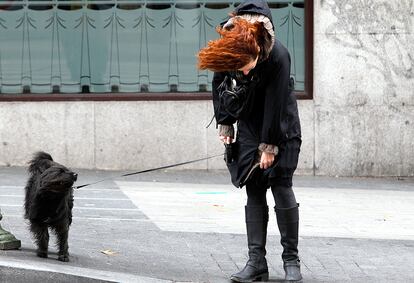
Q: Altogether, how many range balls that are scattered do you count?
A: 0